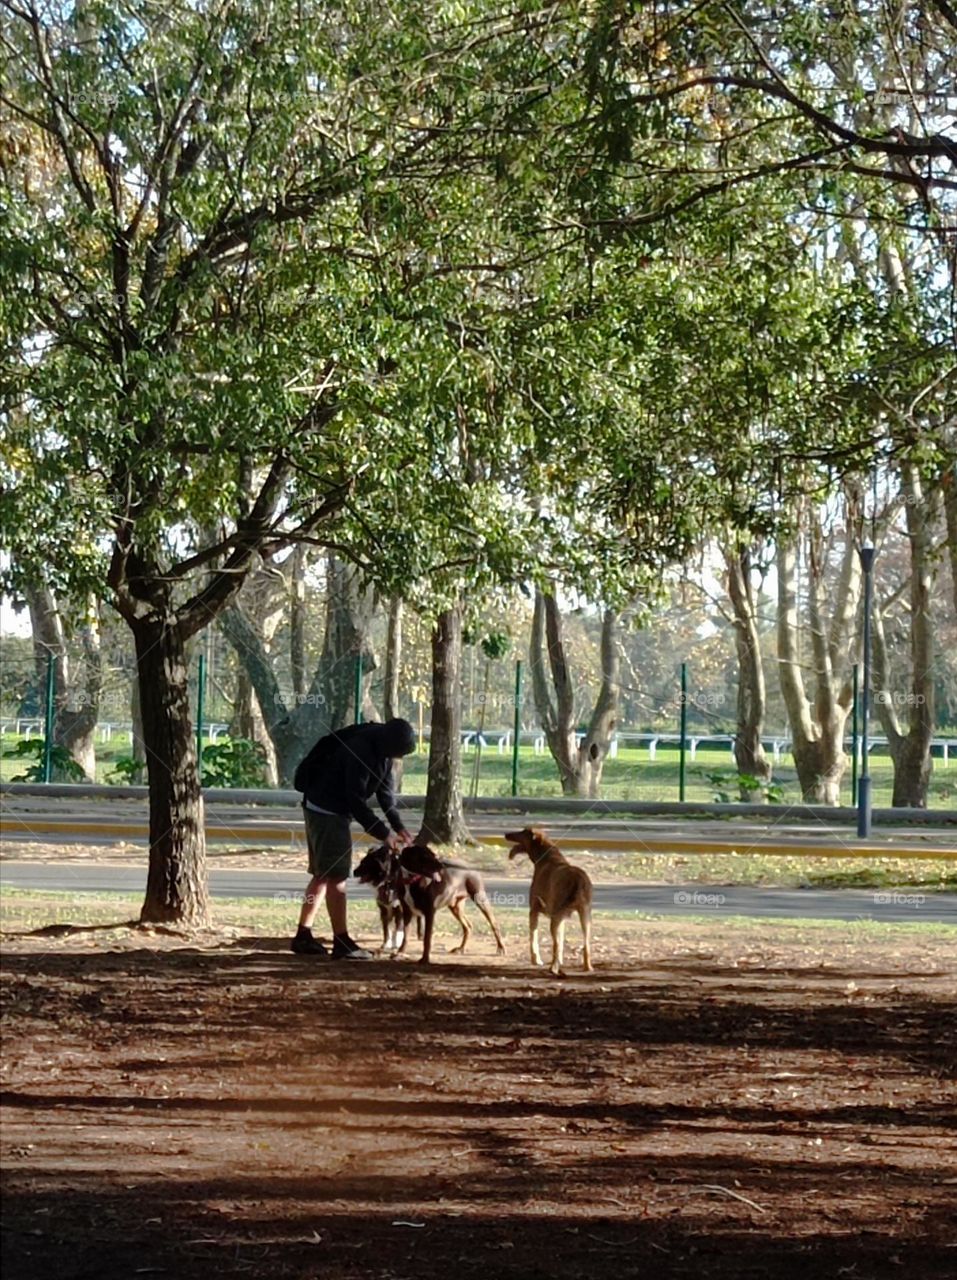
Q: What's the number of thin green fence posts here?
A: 6